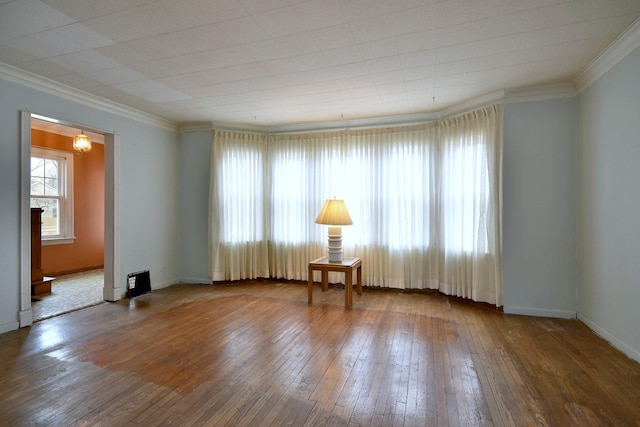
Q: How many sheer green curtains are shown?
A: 0